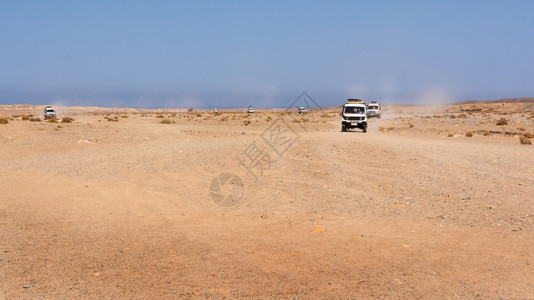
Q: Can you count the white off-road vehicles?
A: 6